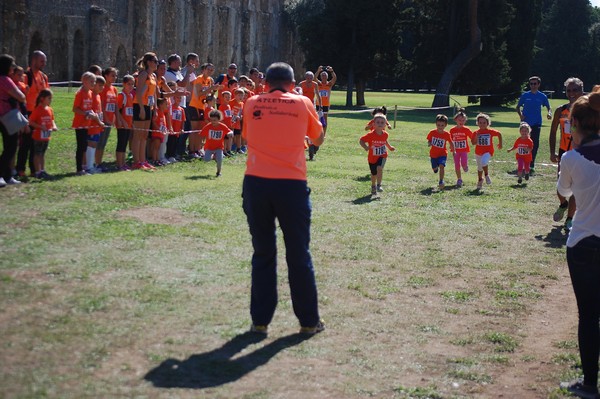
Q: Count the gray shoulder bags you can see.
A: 1